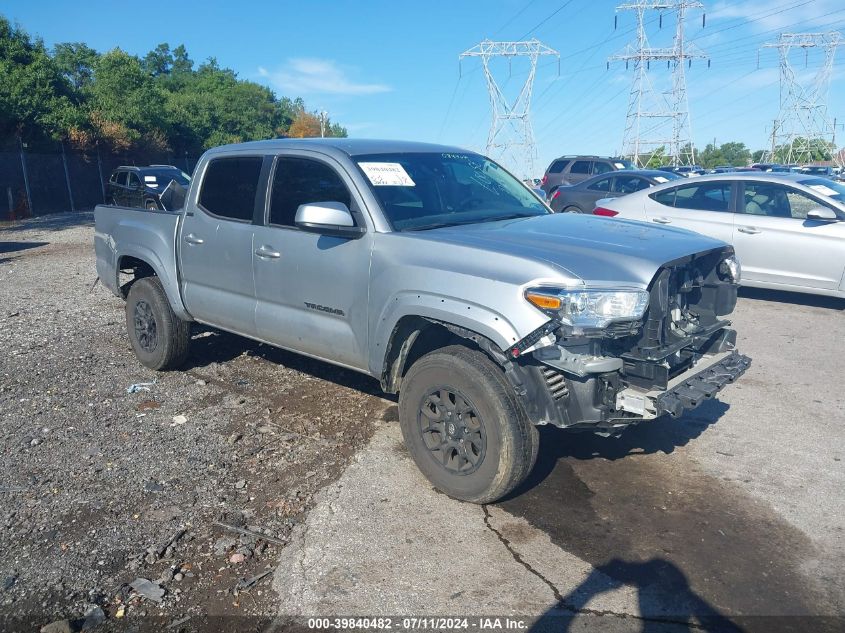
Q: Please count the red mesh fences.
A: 0